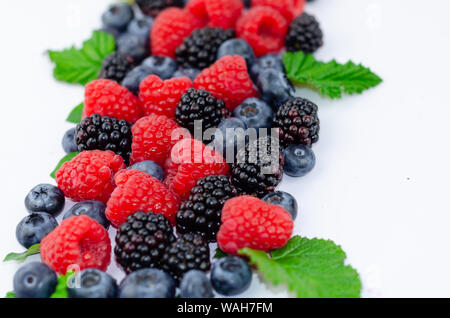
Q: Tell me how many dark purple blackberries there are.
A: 11